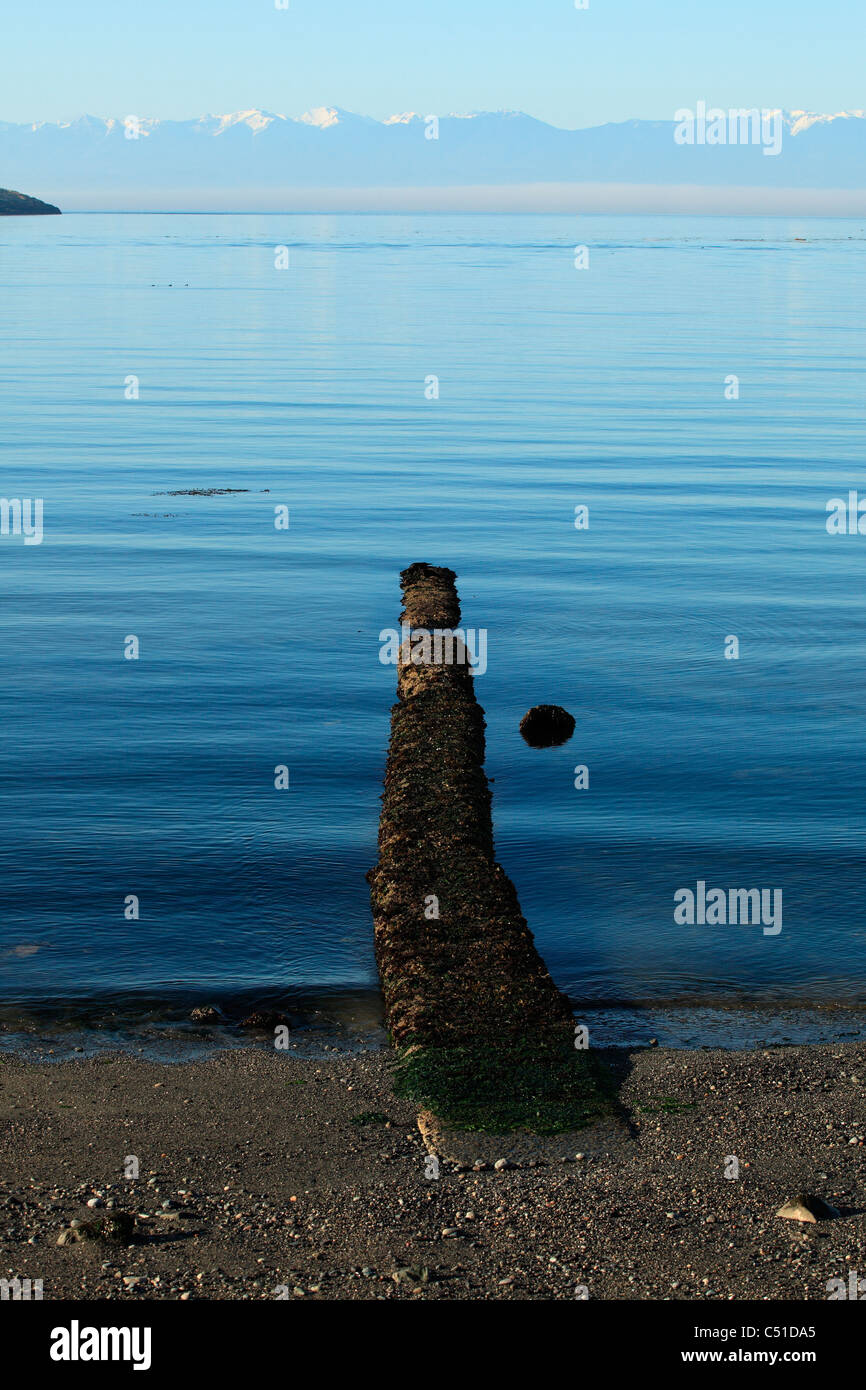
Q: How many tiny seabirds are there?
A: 3